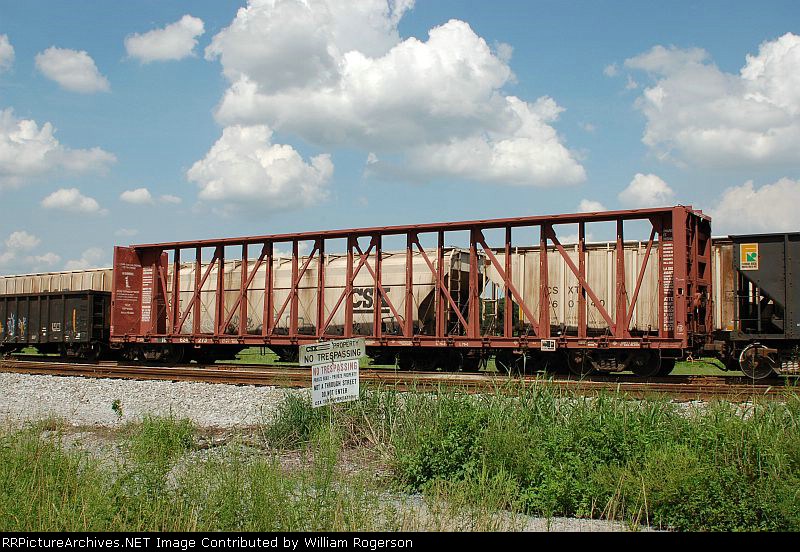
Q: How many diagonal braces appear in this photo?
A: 10